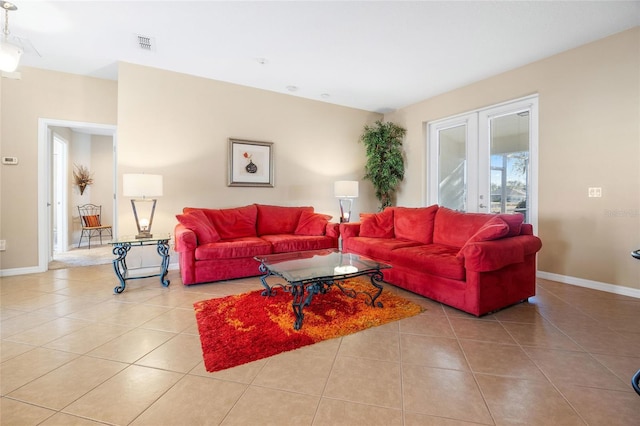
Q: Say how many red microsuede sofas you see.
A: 2